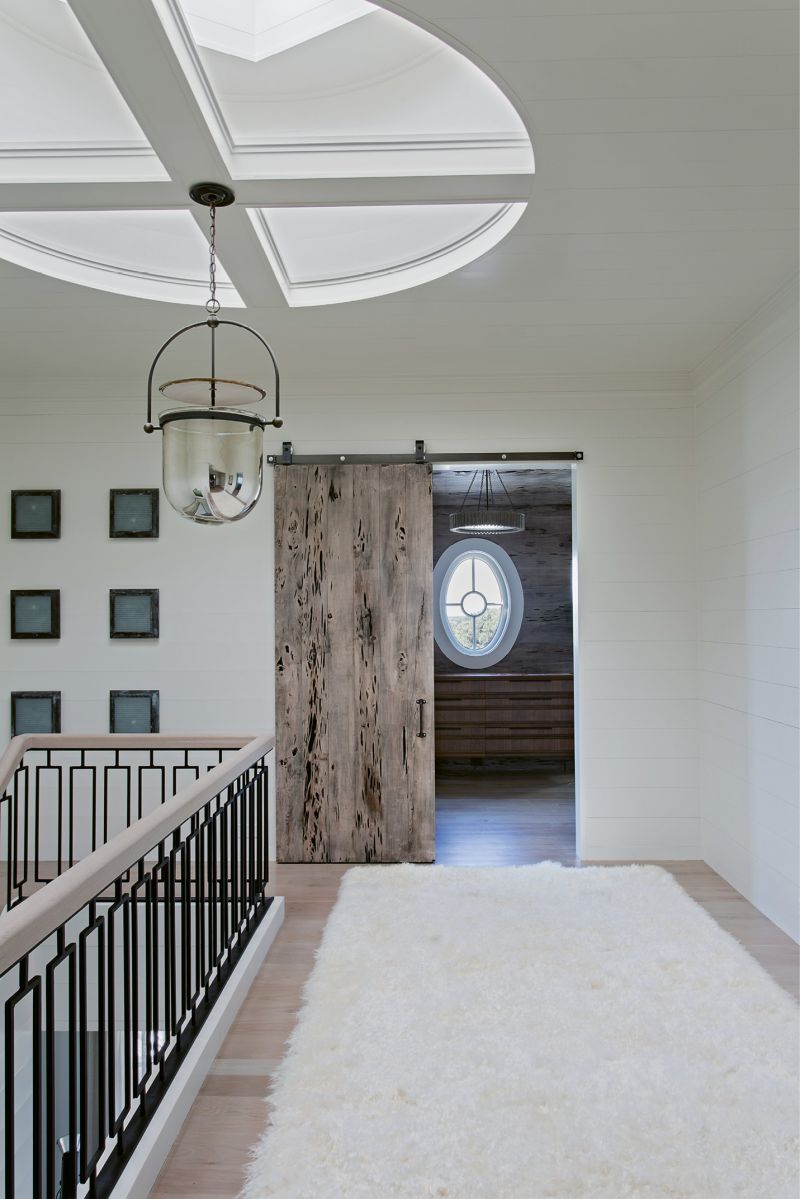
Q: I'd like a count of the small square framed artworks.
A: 6